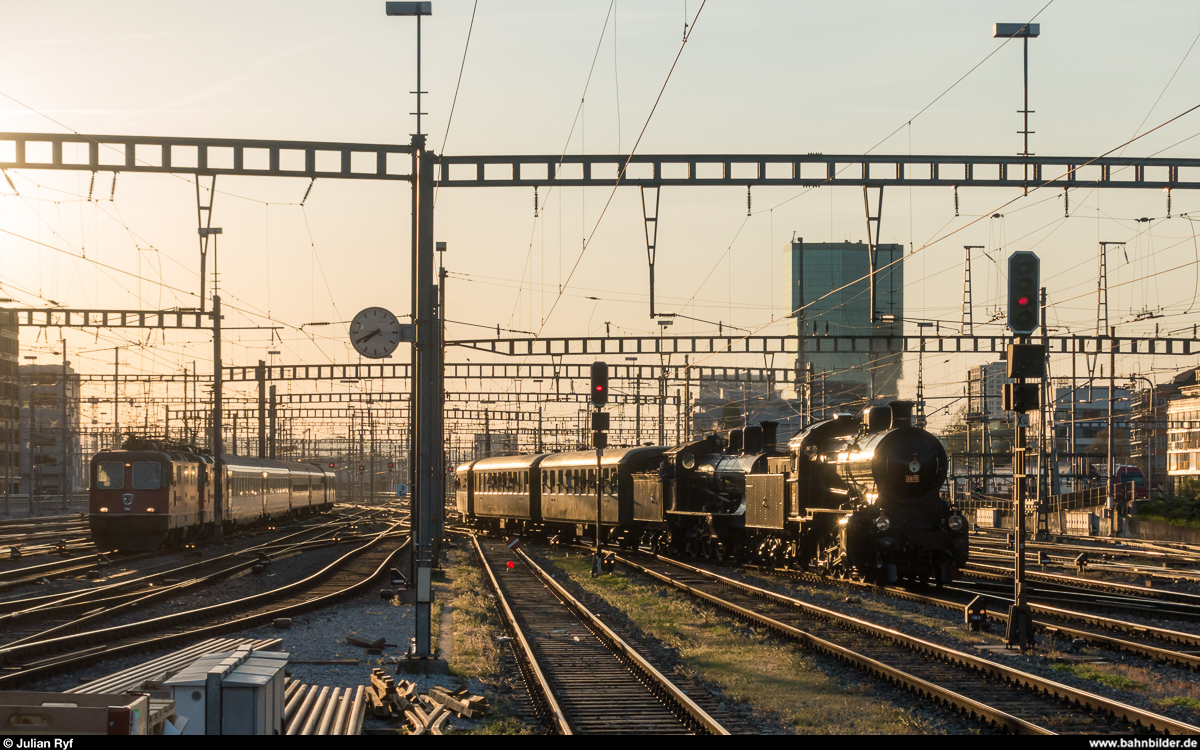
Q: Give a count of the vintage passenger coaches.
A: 3